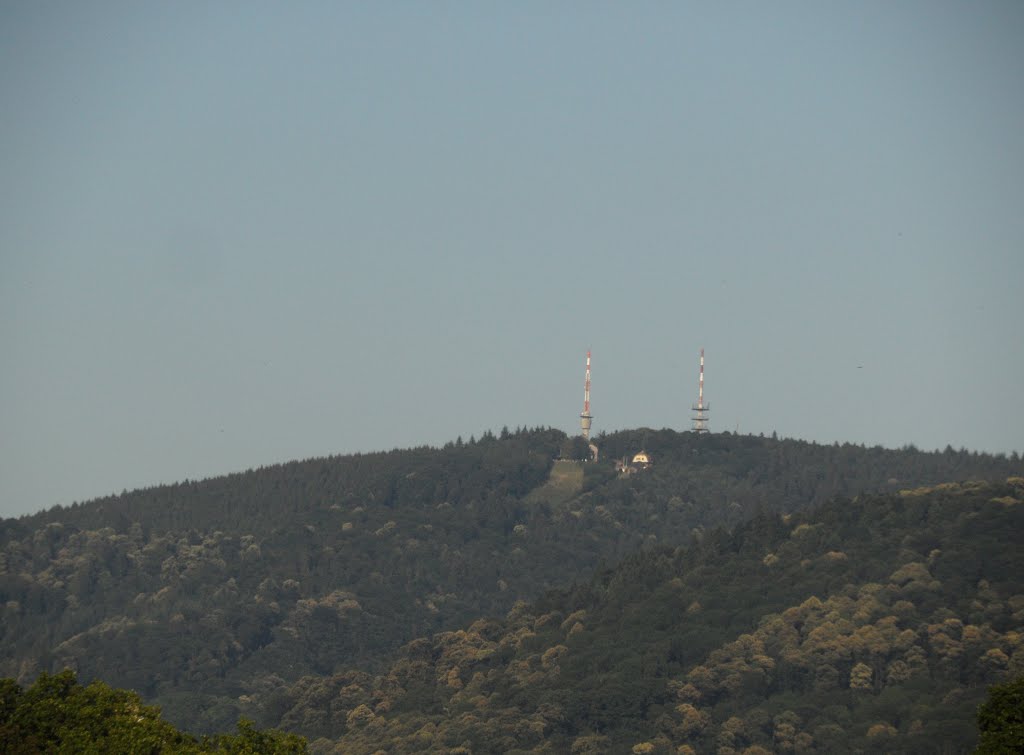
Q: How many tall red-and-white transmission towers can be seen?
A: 2